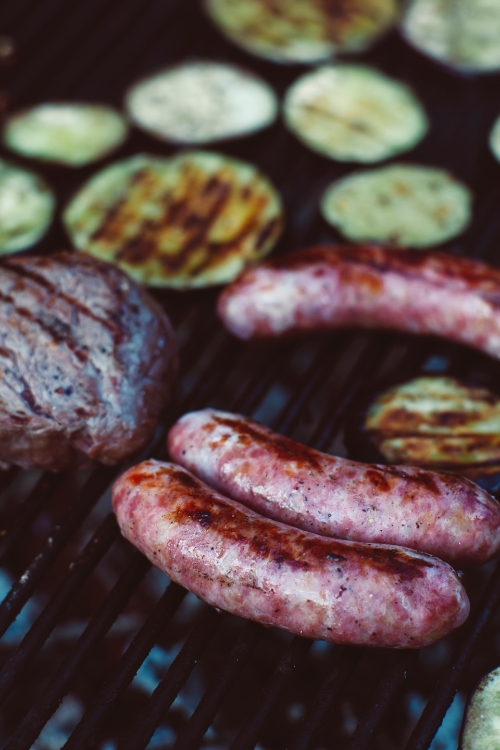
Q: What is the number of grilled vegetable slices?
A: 11